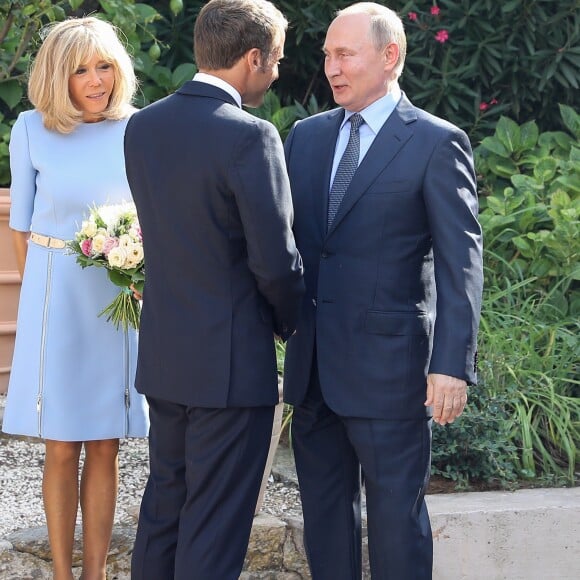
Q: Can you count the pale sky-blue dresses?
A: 1